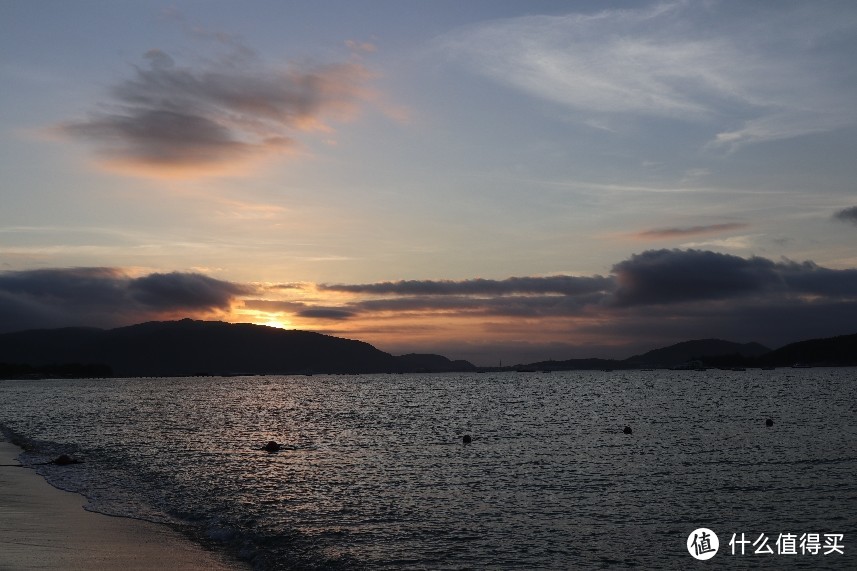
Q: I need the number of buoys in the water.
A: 5